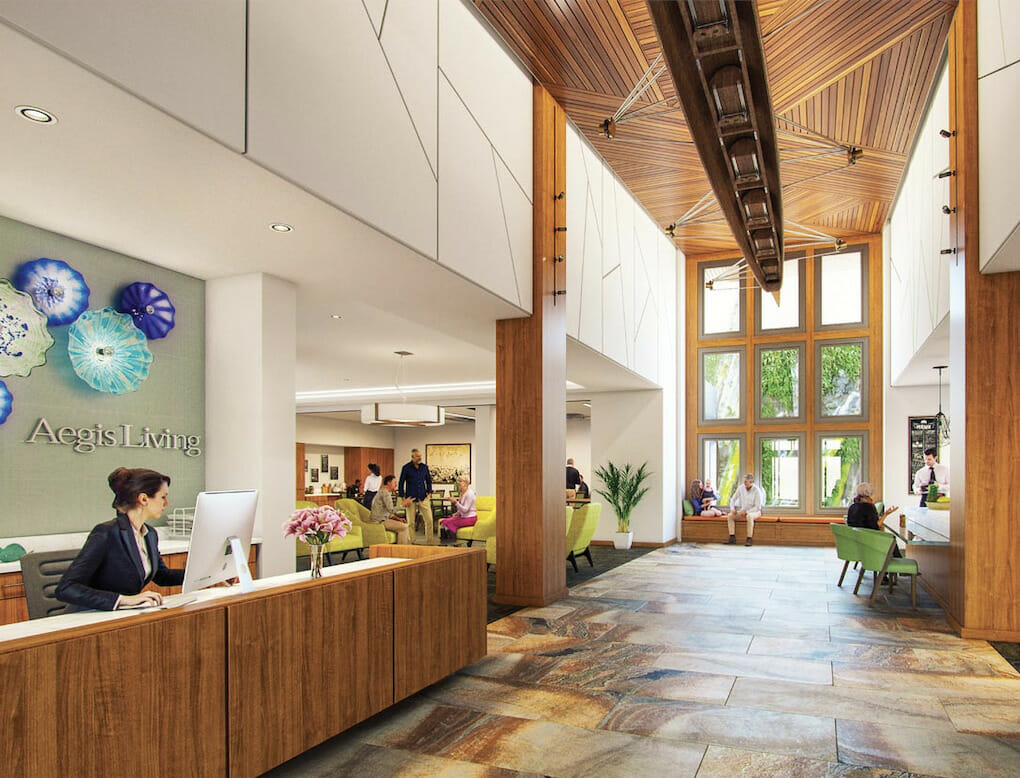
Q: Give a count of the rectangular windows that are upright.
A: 9